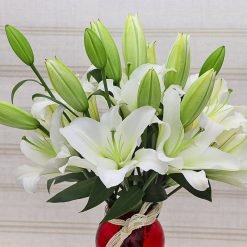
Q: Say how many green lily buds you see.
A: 11